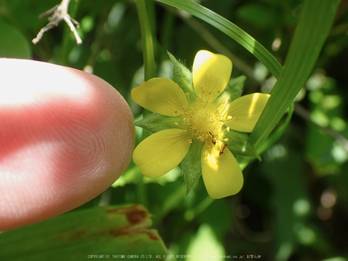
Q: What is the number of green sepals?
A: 5